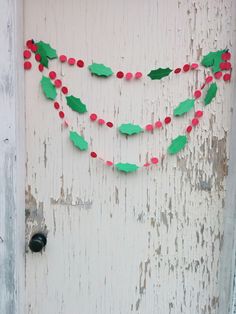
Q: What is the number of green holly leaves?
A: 14